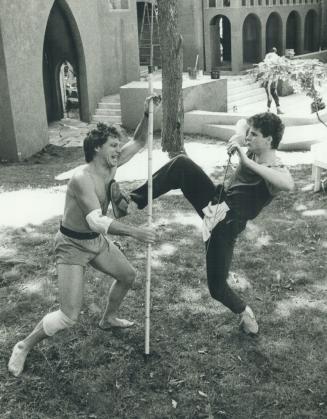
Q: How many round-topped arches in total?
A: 5